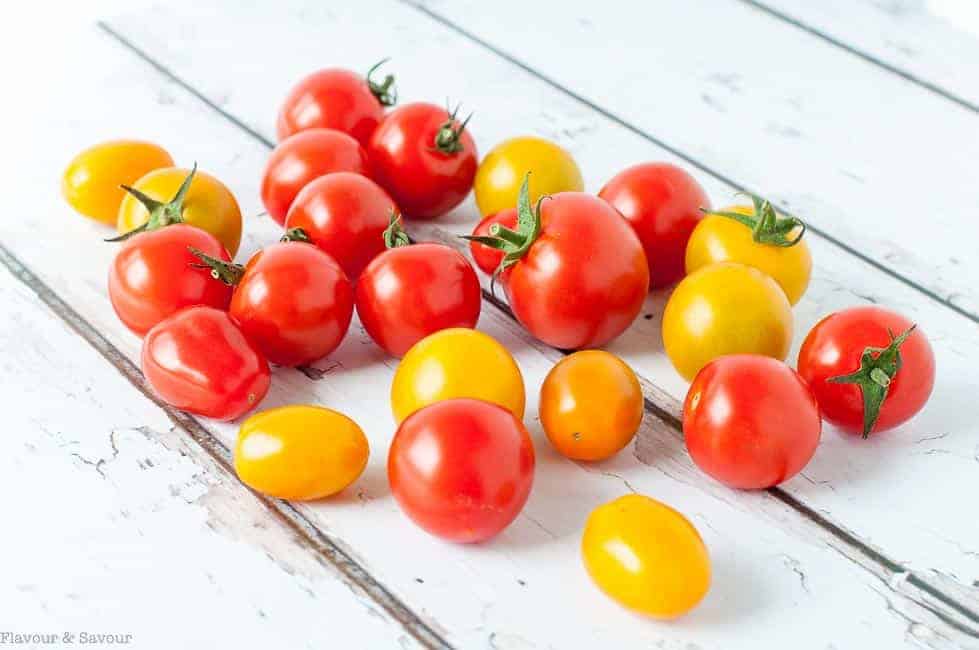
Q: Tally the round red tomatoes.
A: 13